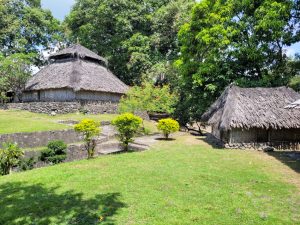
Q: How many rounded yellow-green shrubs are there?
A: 3